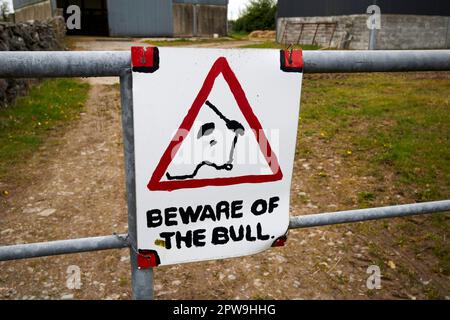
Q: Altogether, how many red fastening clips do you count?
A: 4